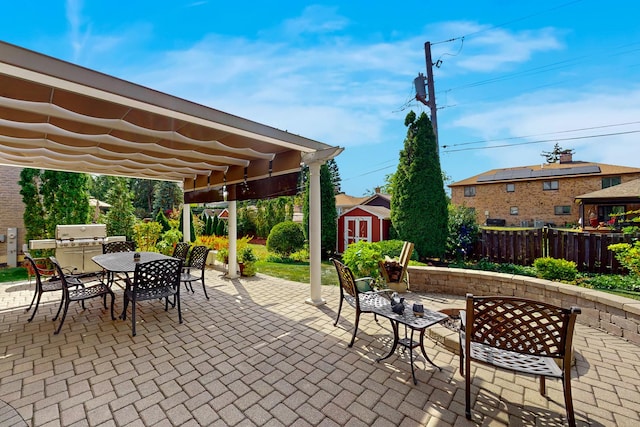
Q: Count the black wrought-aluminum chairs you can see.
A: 8